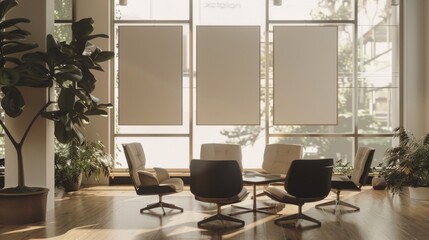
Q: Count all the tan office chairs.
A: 4